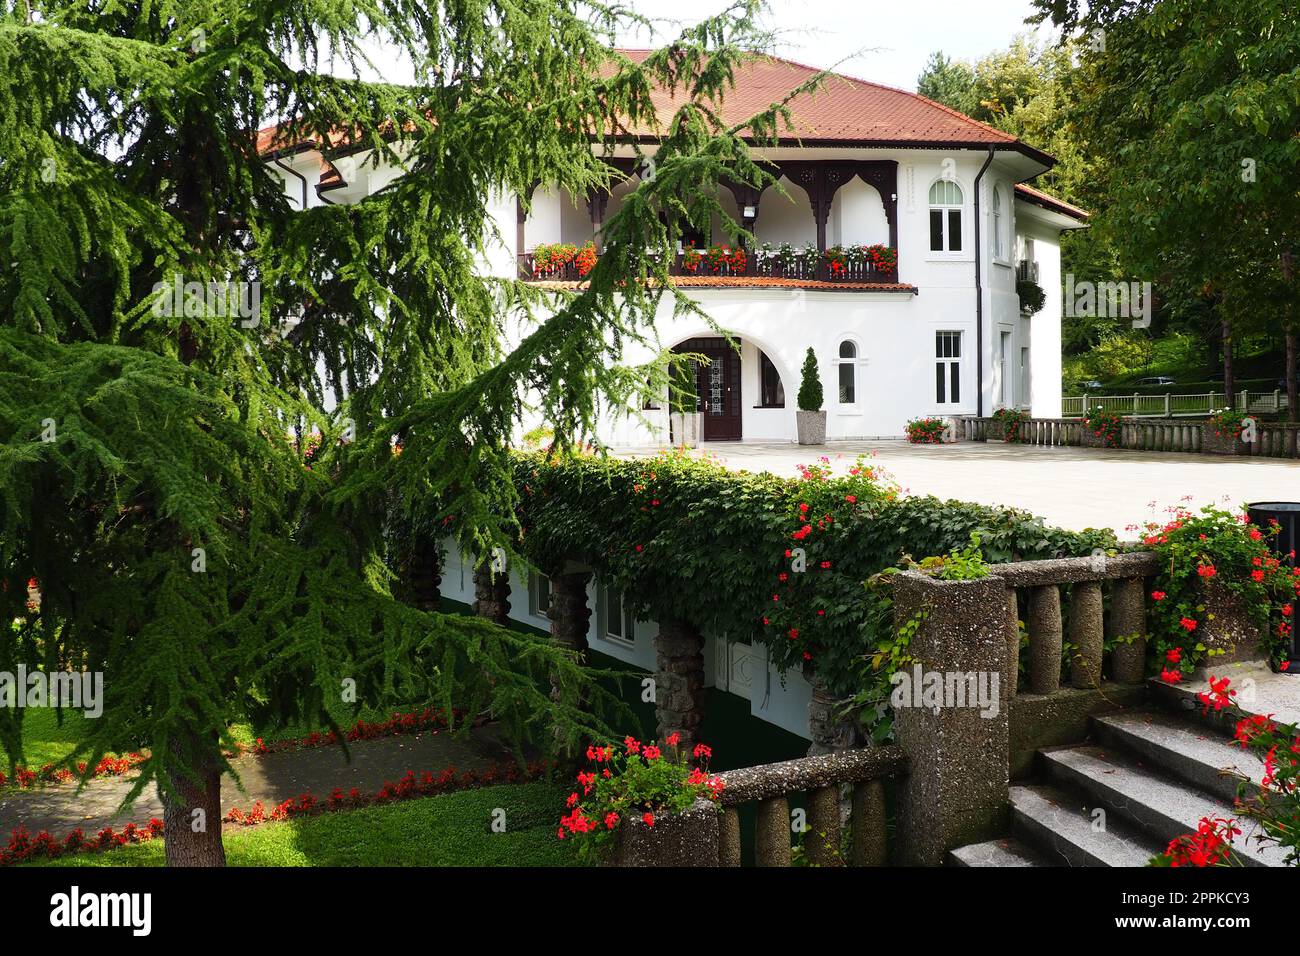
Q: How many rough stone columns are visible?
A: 5